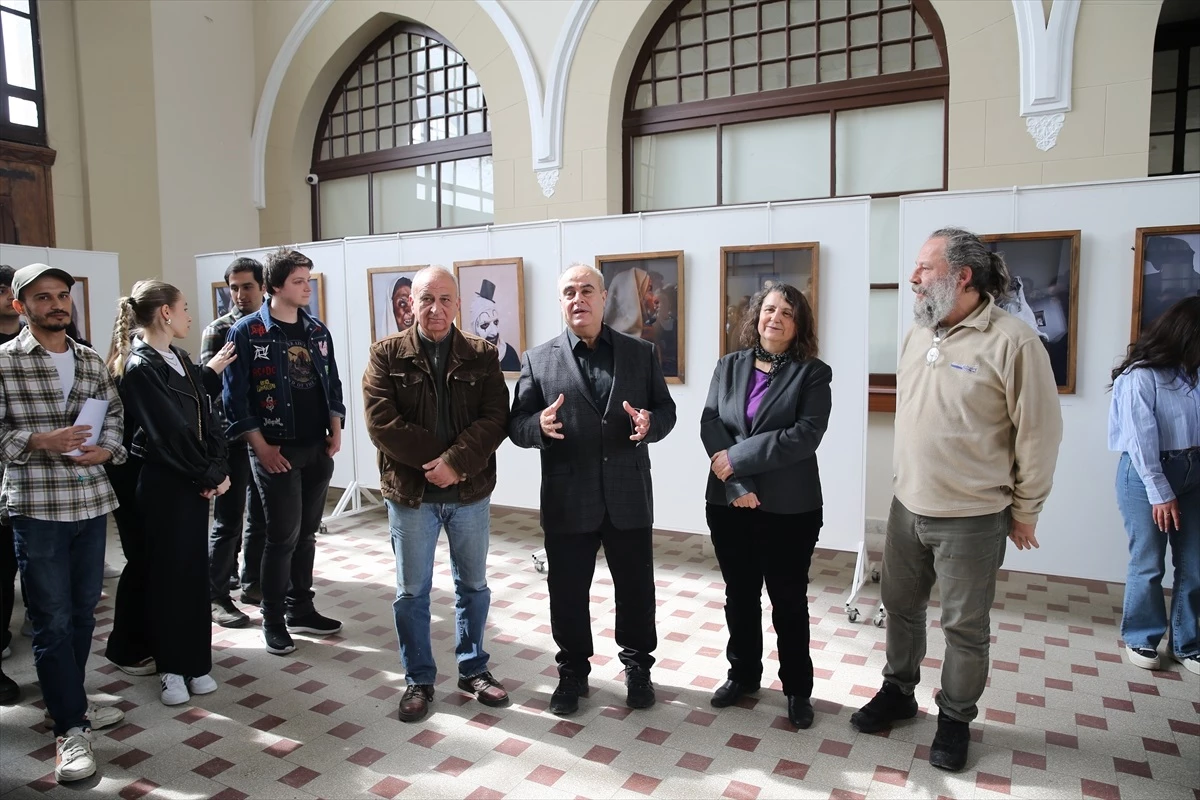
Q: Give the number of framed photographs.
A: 9